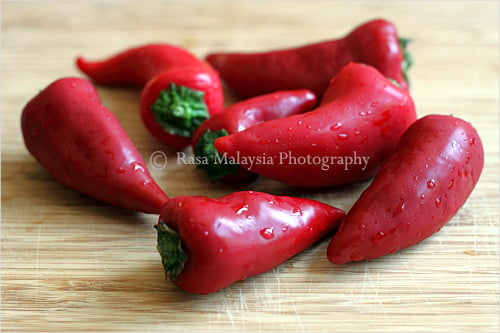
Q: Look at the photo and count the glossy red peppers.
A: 7